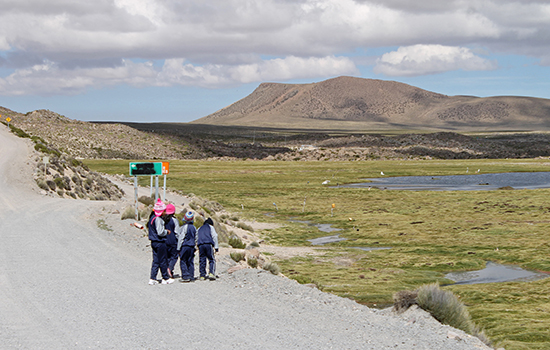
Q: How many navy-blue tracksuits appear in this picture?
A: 4